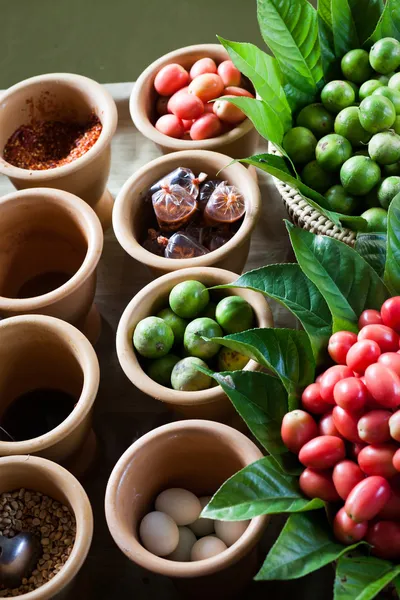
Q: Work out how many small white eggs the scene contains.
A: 6